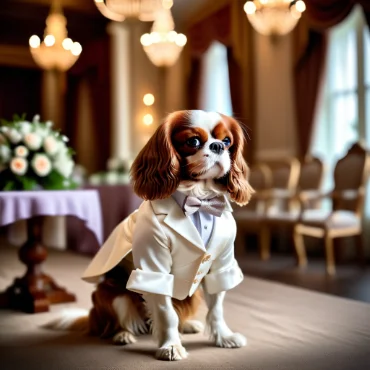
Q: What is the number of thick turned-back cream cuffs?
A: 2